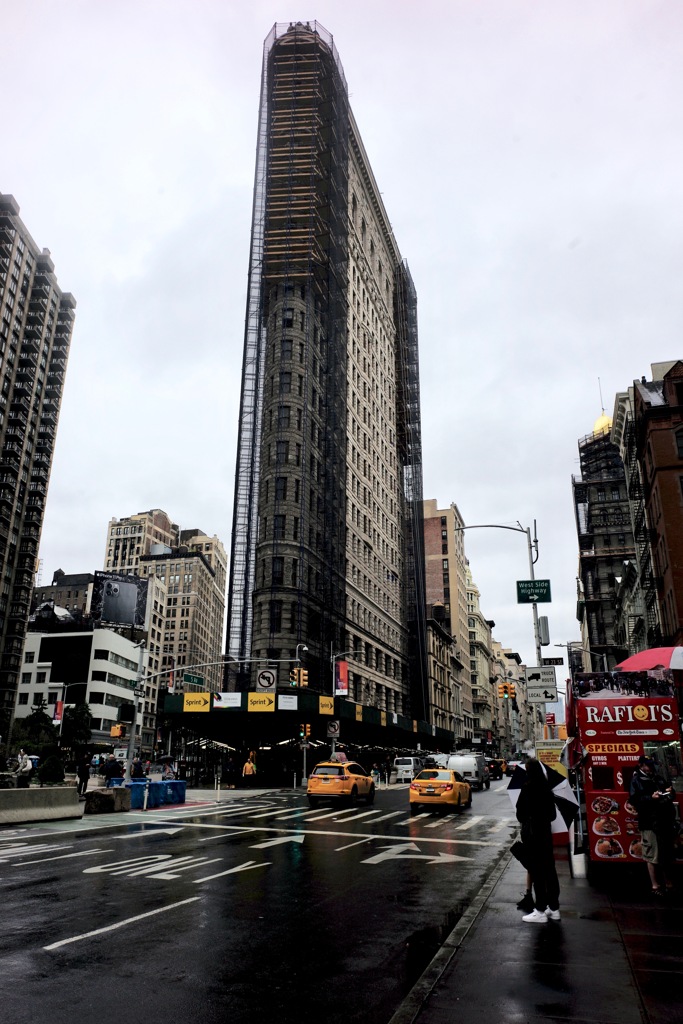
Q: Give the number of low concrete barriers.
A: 1